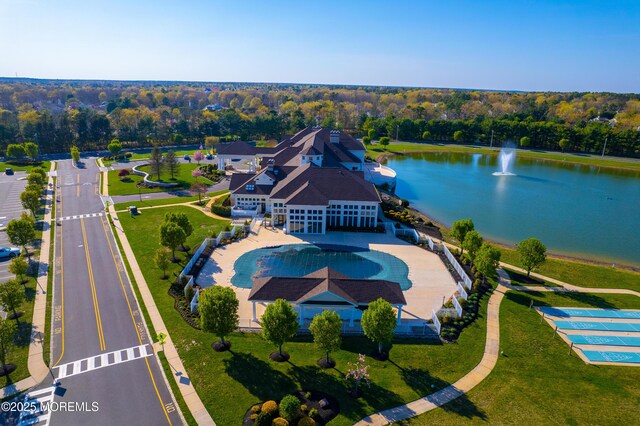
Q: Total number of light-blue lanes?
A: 4